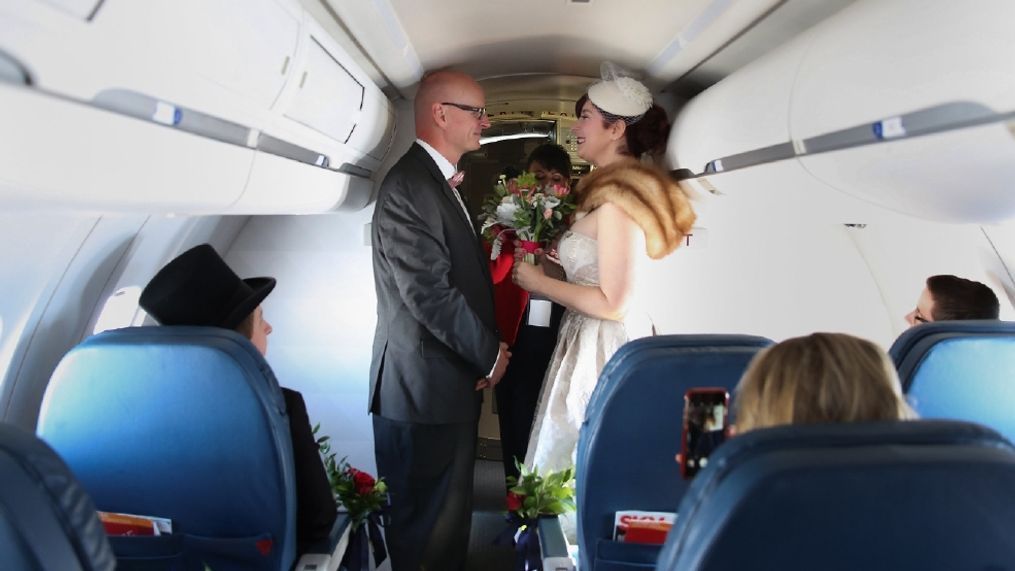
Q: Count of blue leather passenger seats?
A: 5